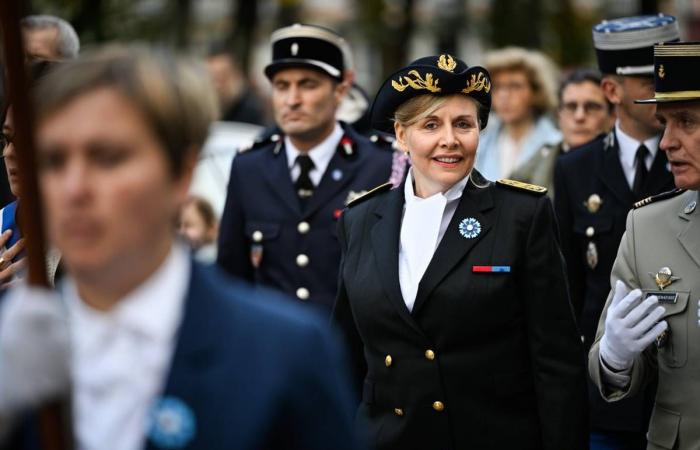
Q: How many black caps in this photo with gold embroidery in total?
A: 2